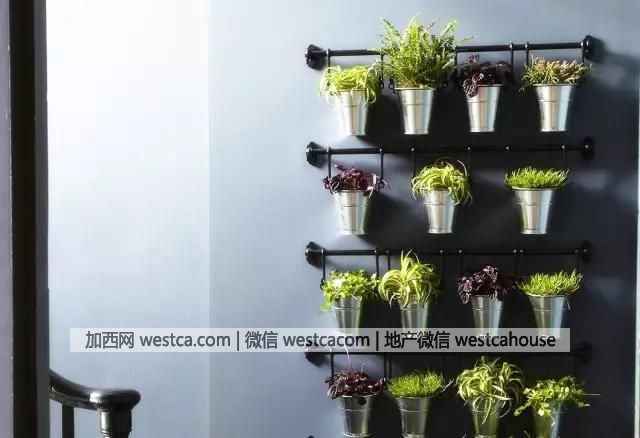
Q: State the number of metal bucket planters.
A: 15